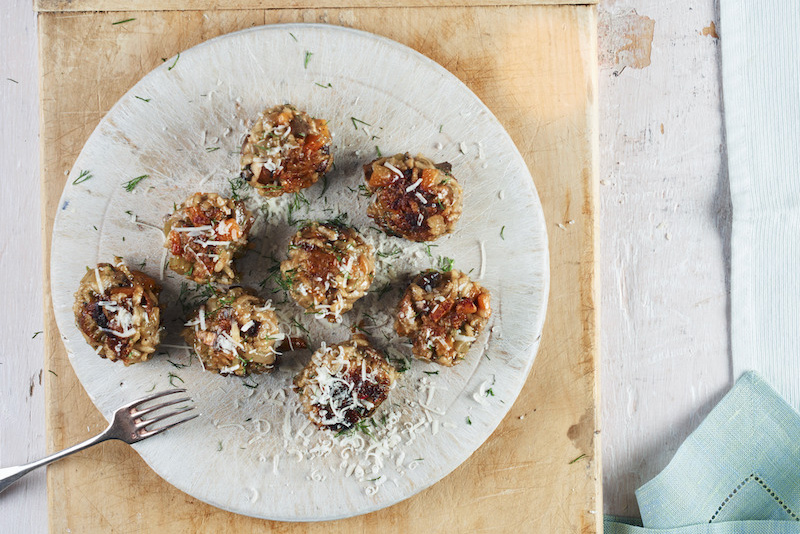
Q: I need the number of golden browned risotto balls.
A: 8